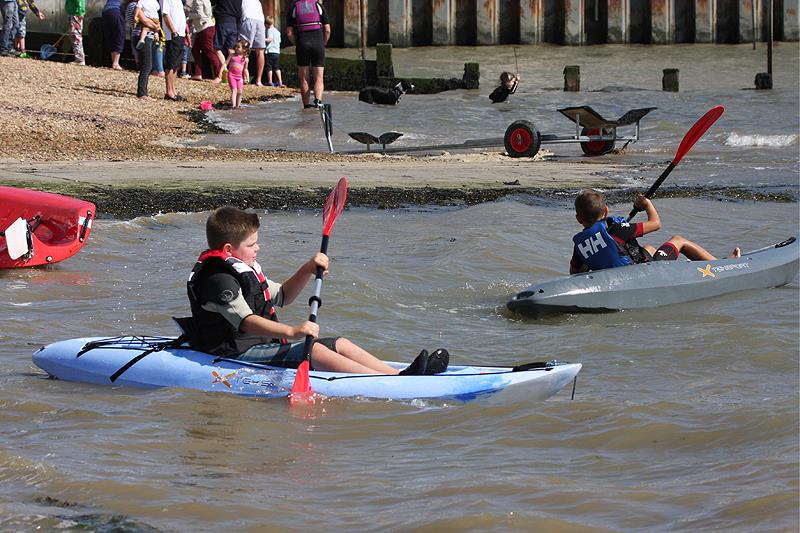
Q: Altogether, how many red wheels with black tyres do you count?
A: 2